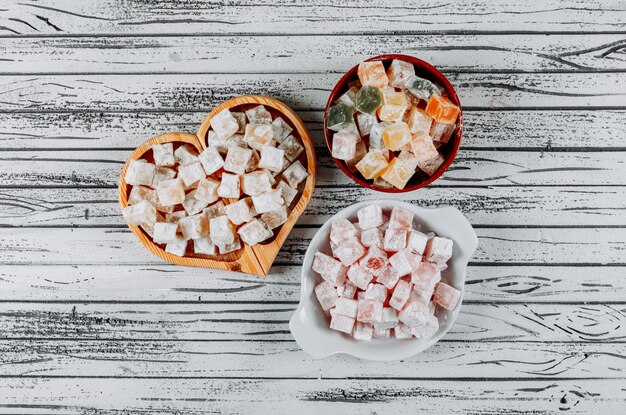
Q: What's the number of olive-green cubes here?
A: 3